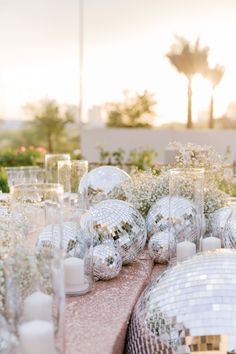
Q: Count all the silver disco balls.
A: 8